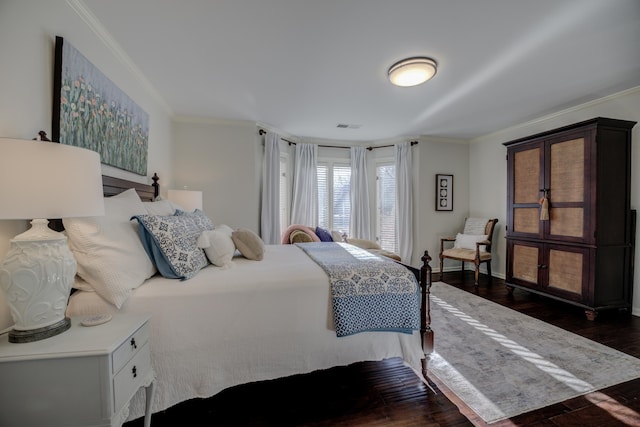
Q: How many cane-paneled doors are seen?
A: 4